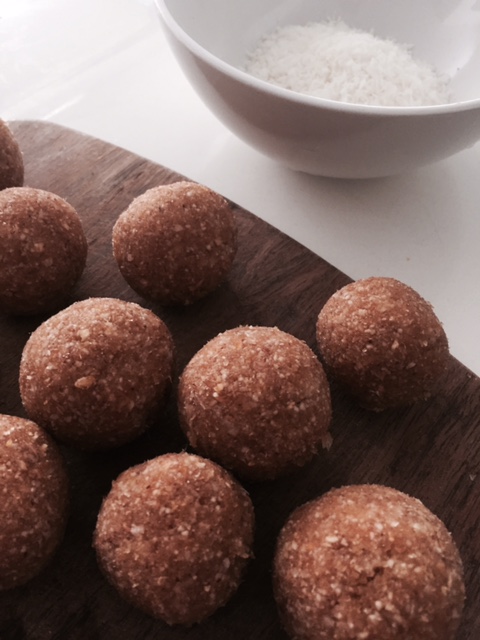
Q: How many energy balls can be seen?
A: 9